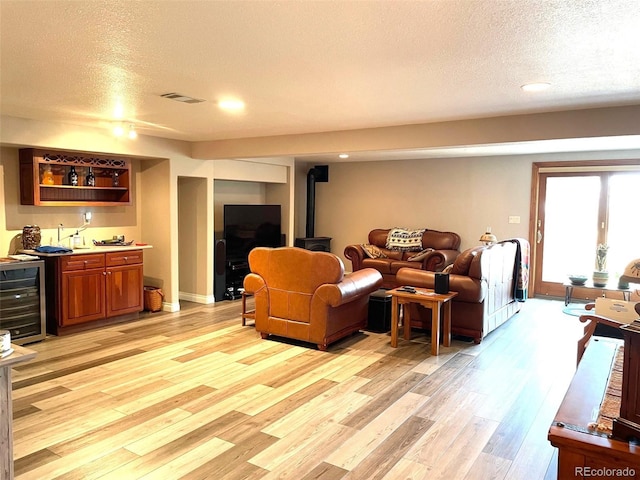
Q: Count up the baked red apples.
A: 0